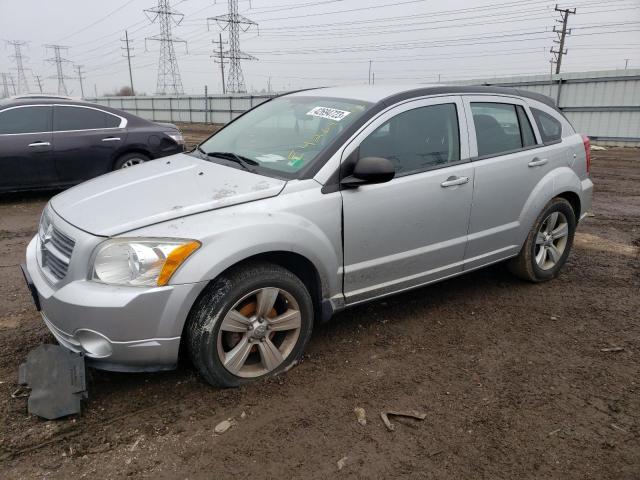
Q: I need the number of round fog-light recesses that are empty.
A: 1